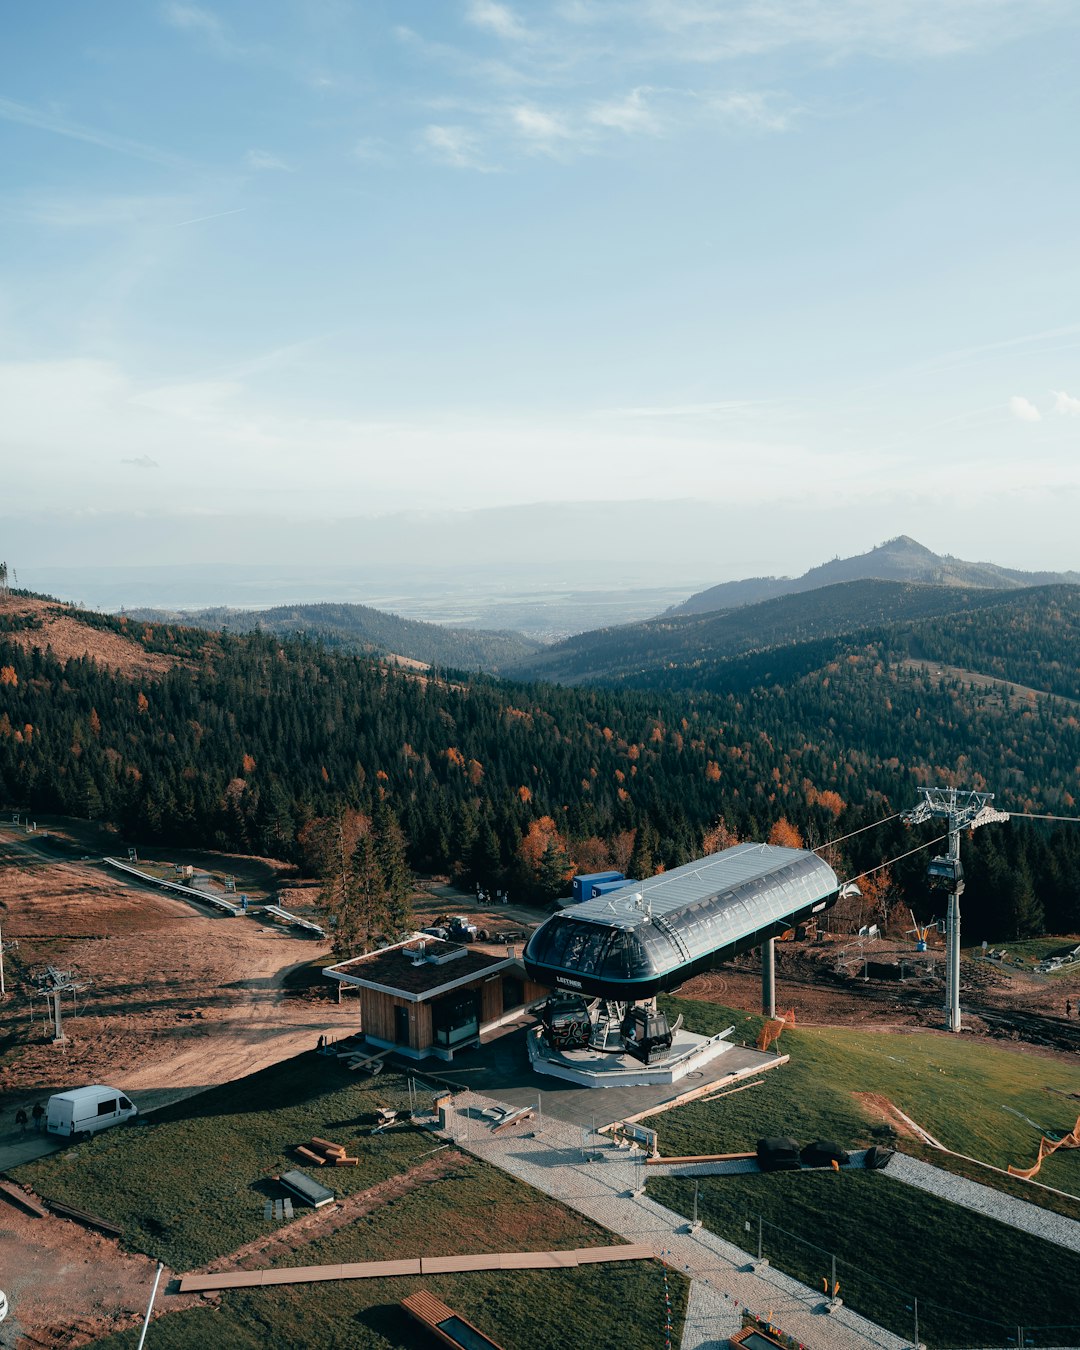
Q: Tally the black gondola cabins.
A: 3